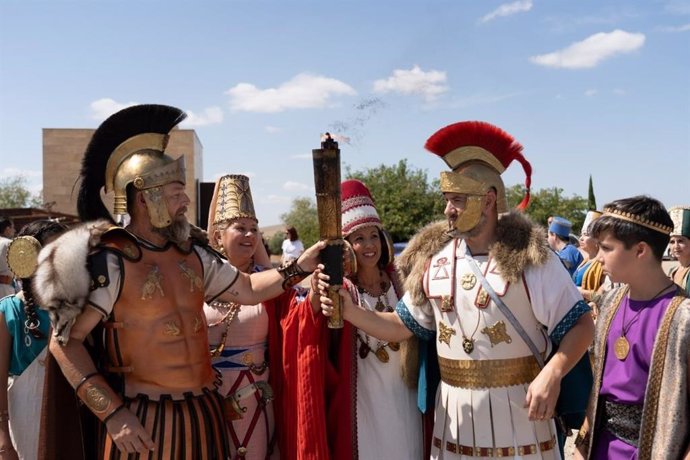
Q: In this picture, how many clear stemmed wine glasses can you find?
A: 0